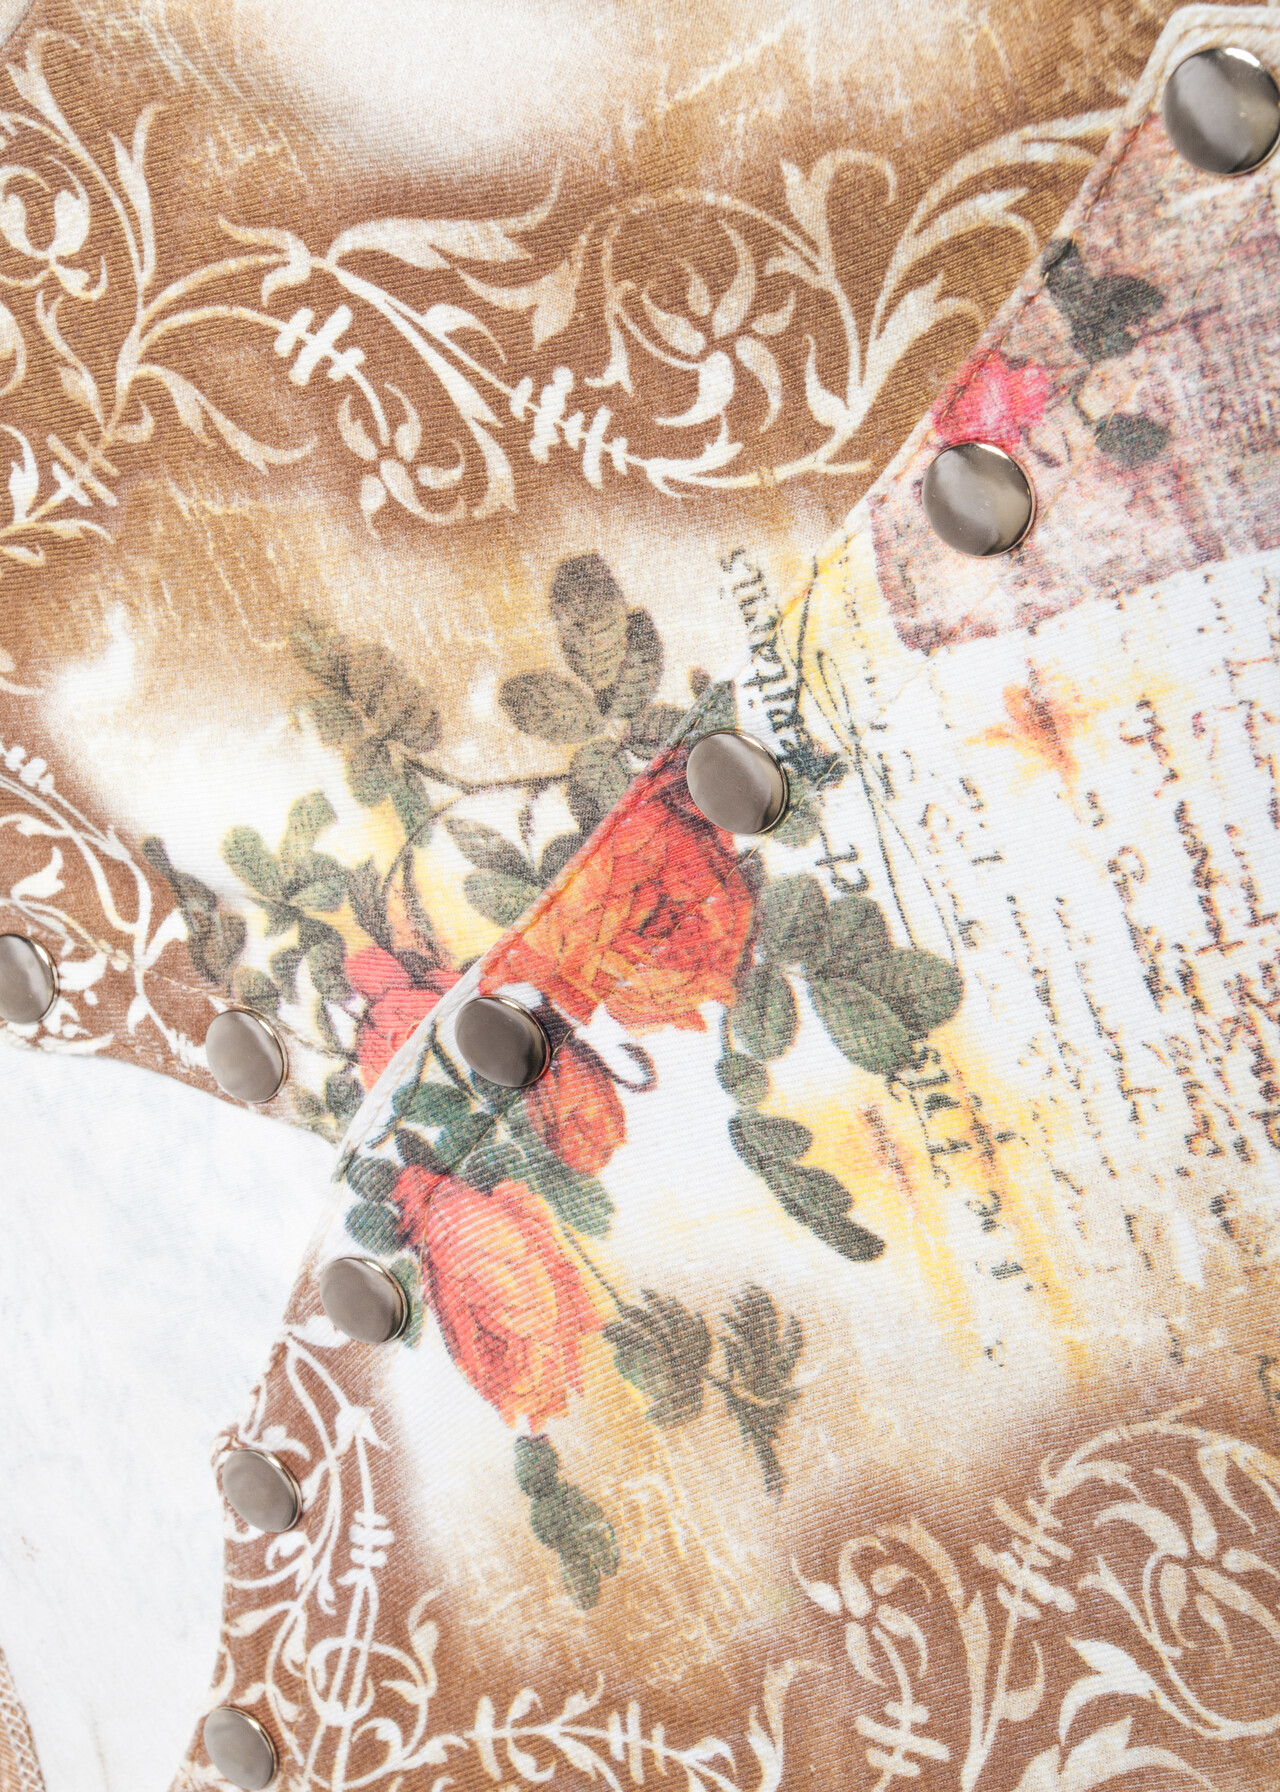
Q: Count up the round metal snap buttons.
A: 9